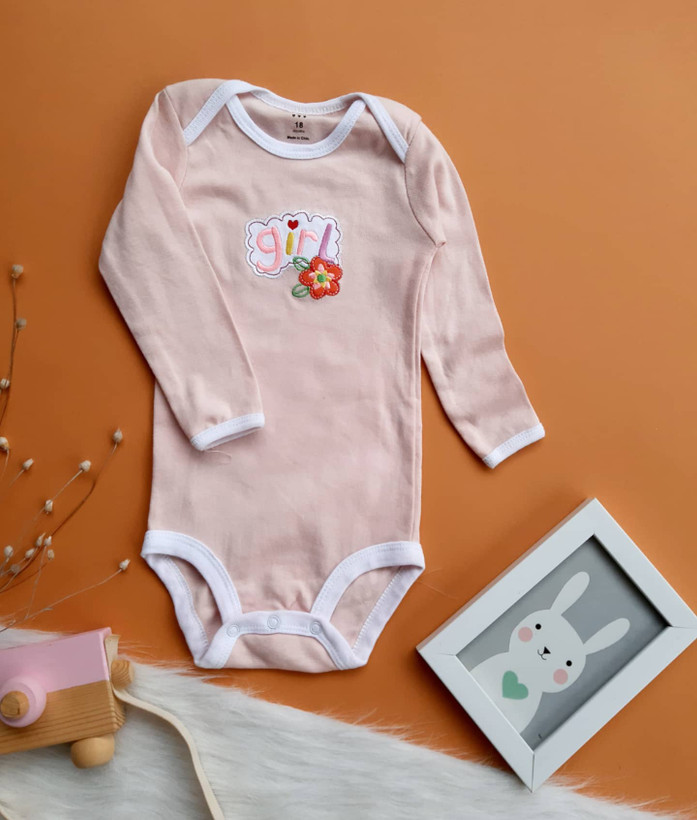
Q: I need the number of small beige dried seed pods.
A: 15